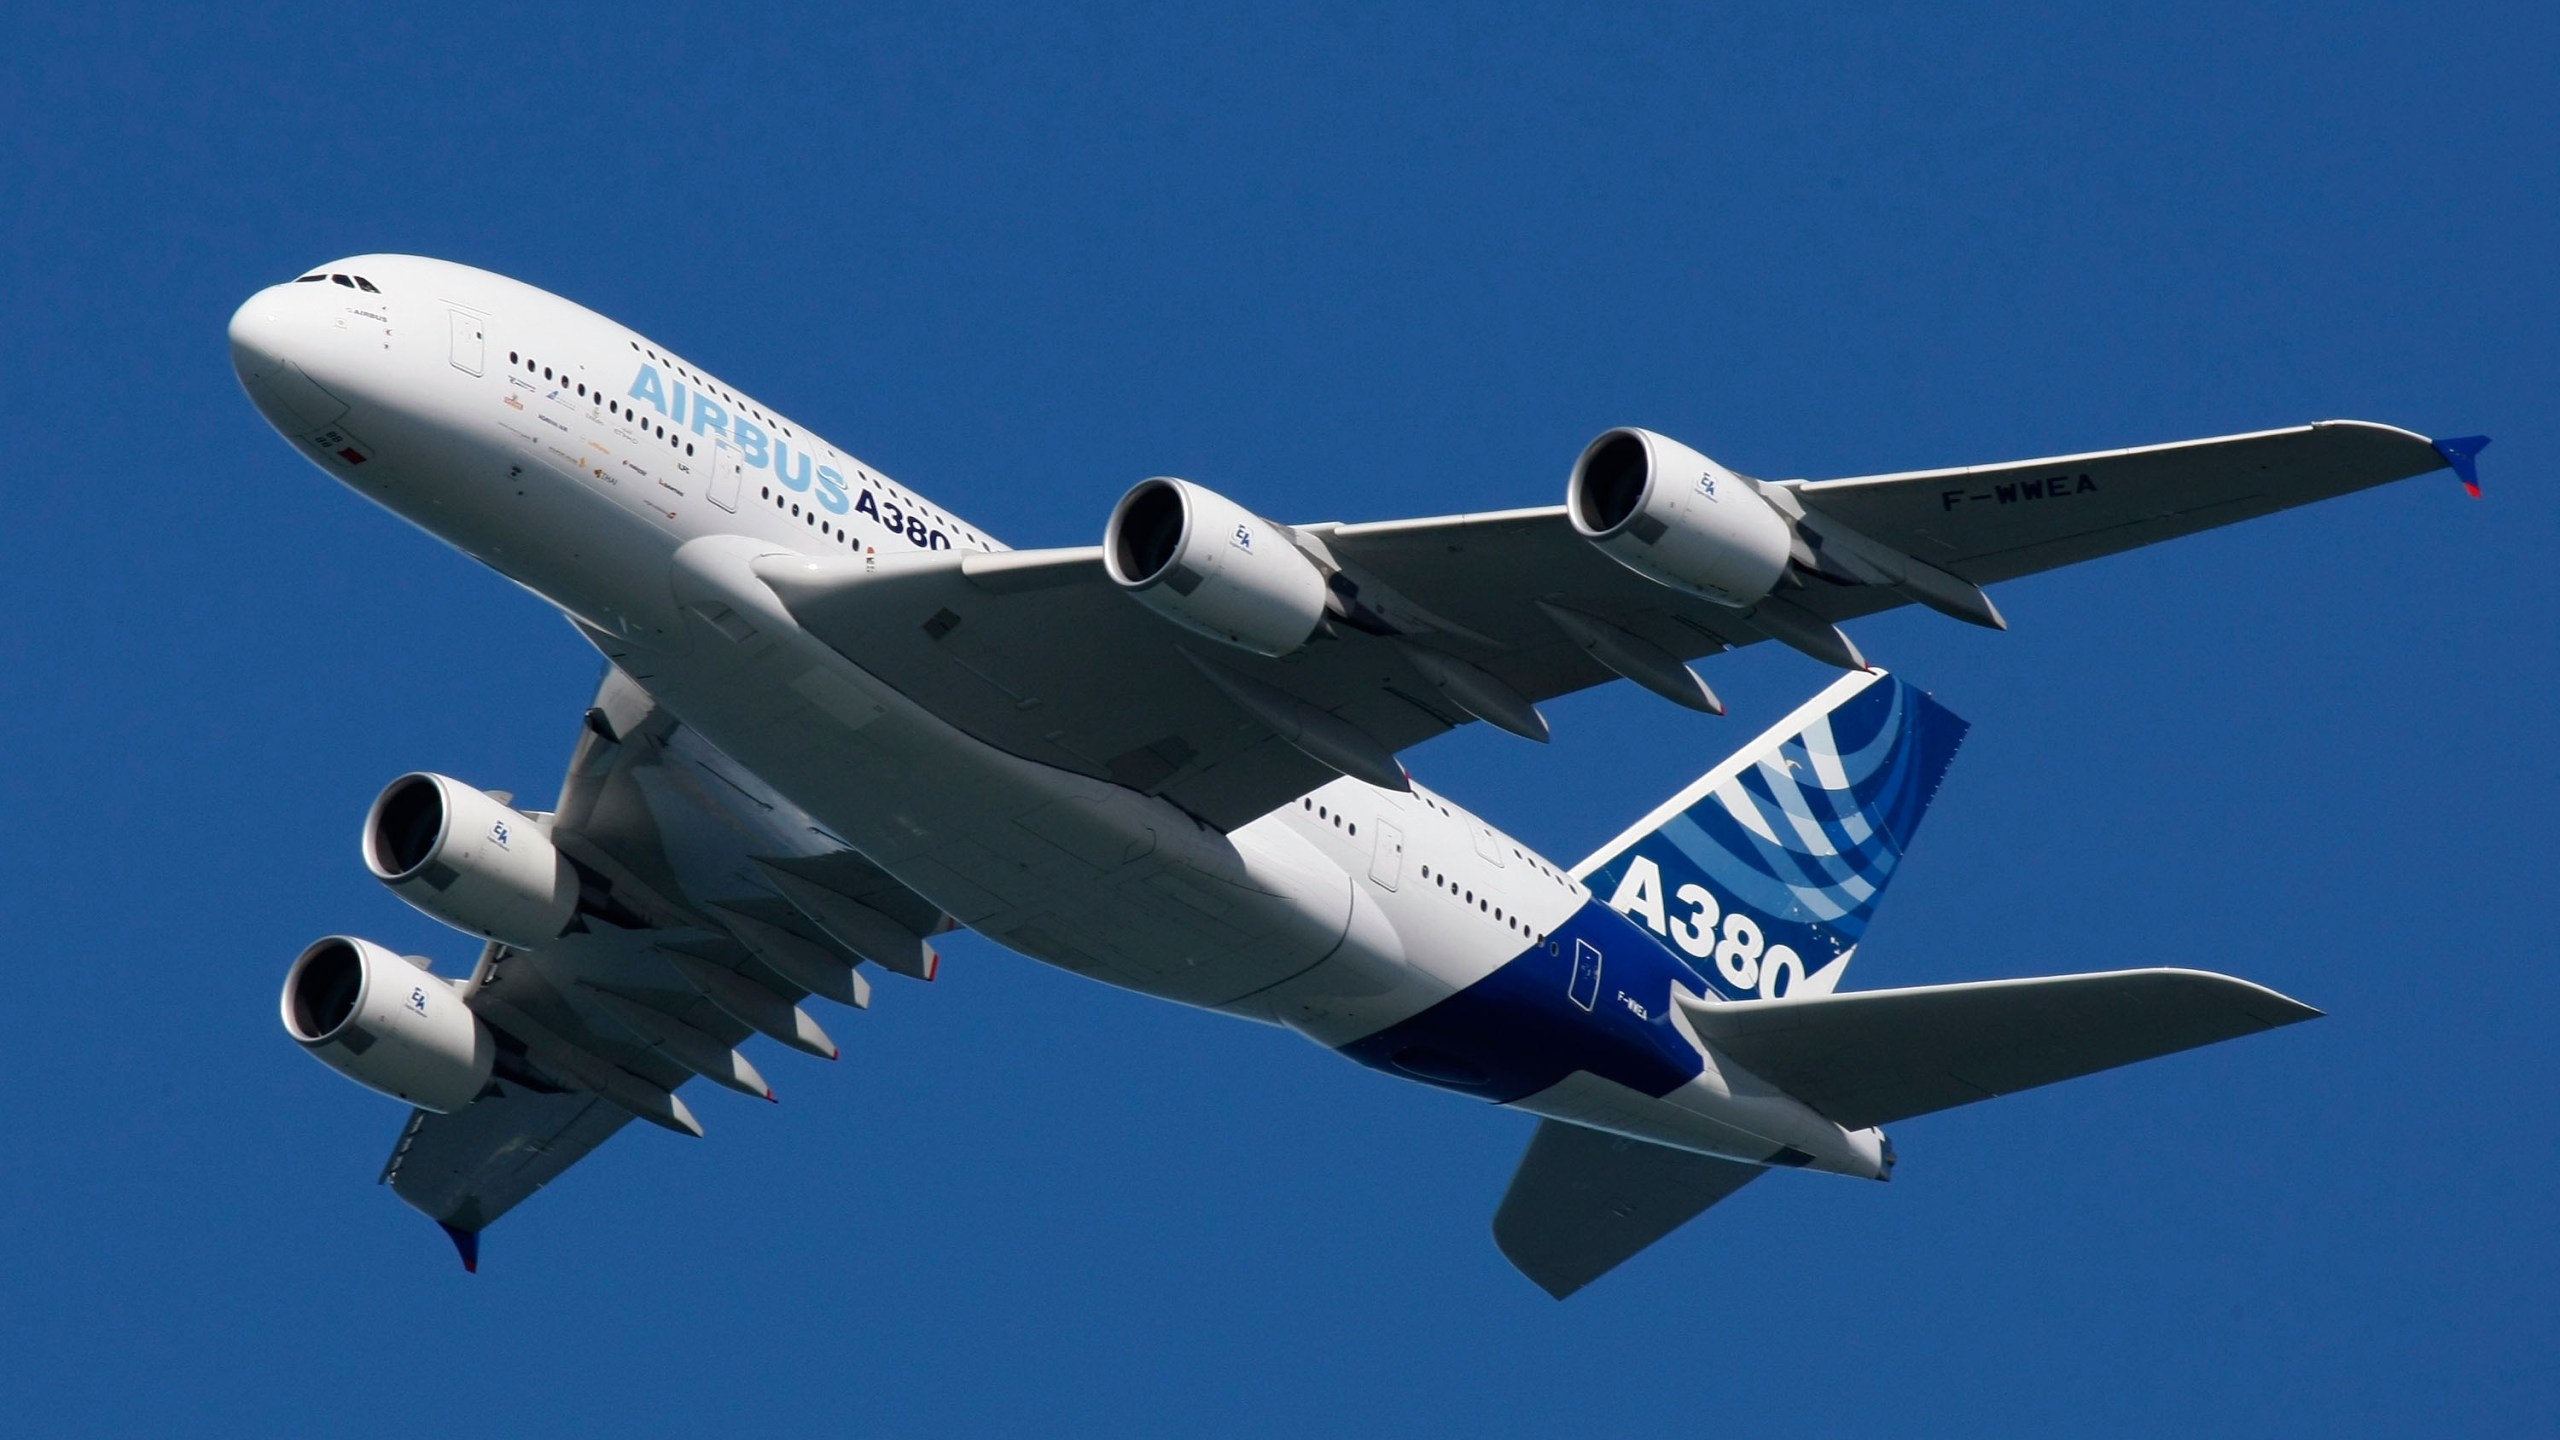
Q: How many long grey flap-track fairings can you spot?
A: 10